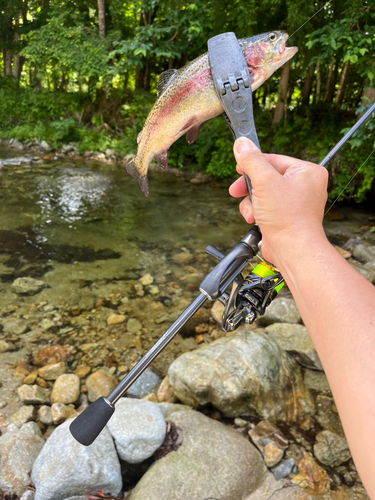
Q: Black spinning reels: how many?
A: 1